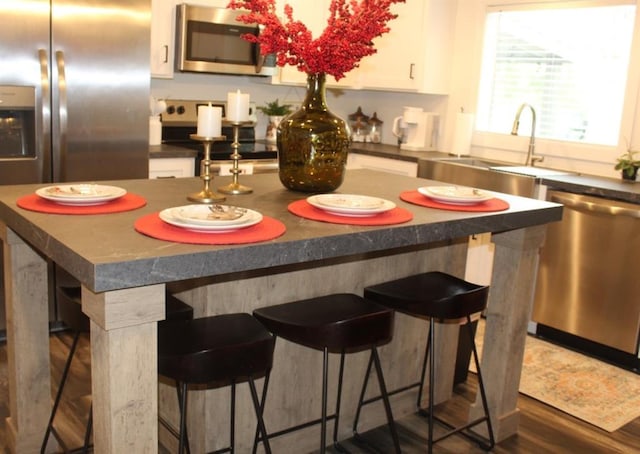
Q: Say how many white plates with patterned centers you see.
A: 4